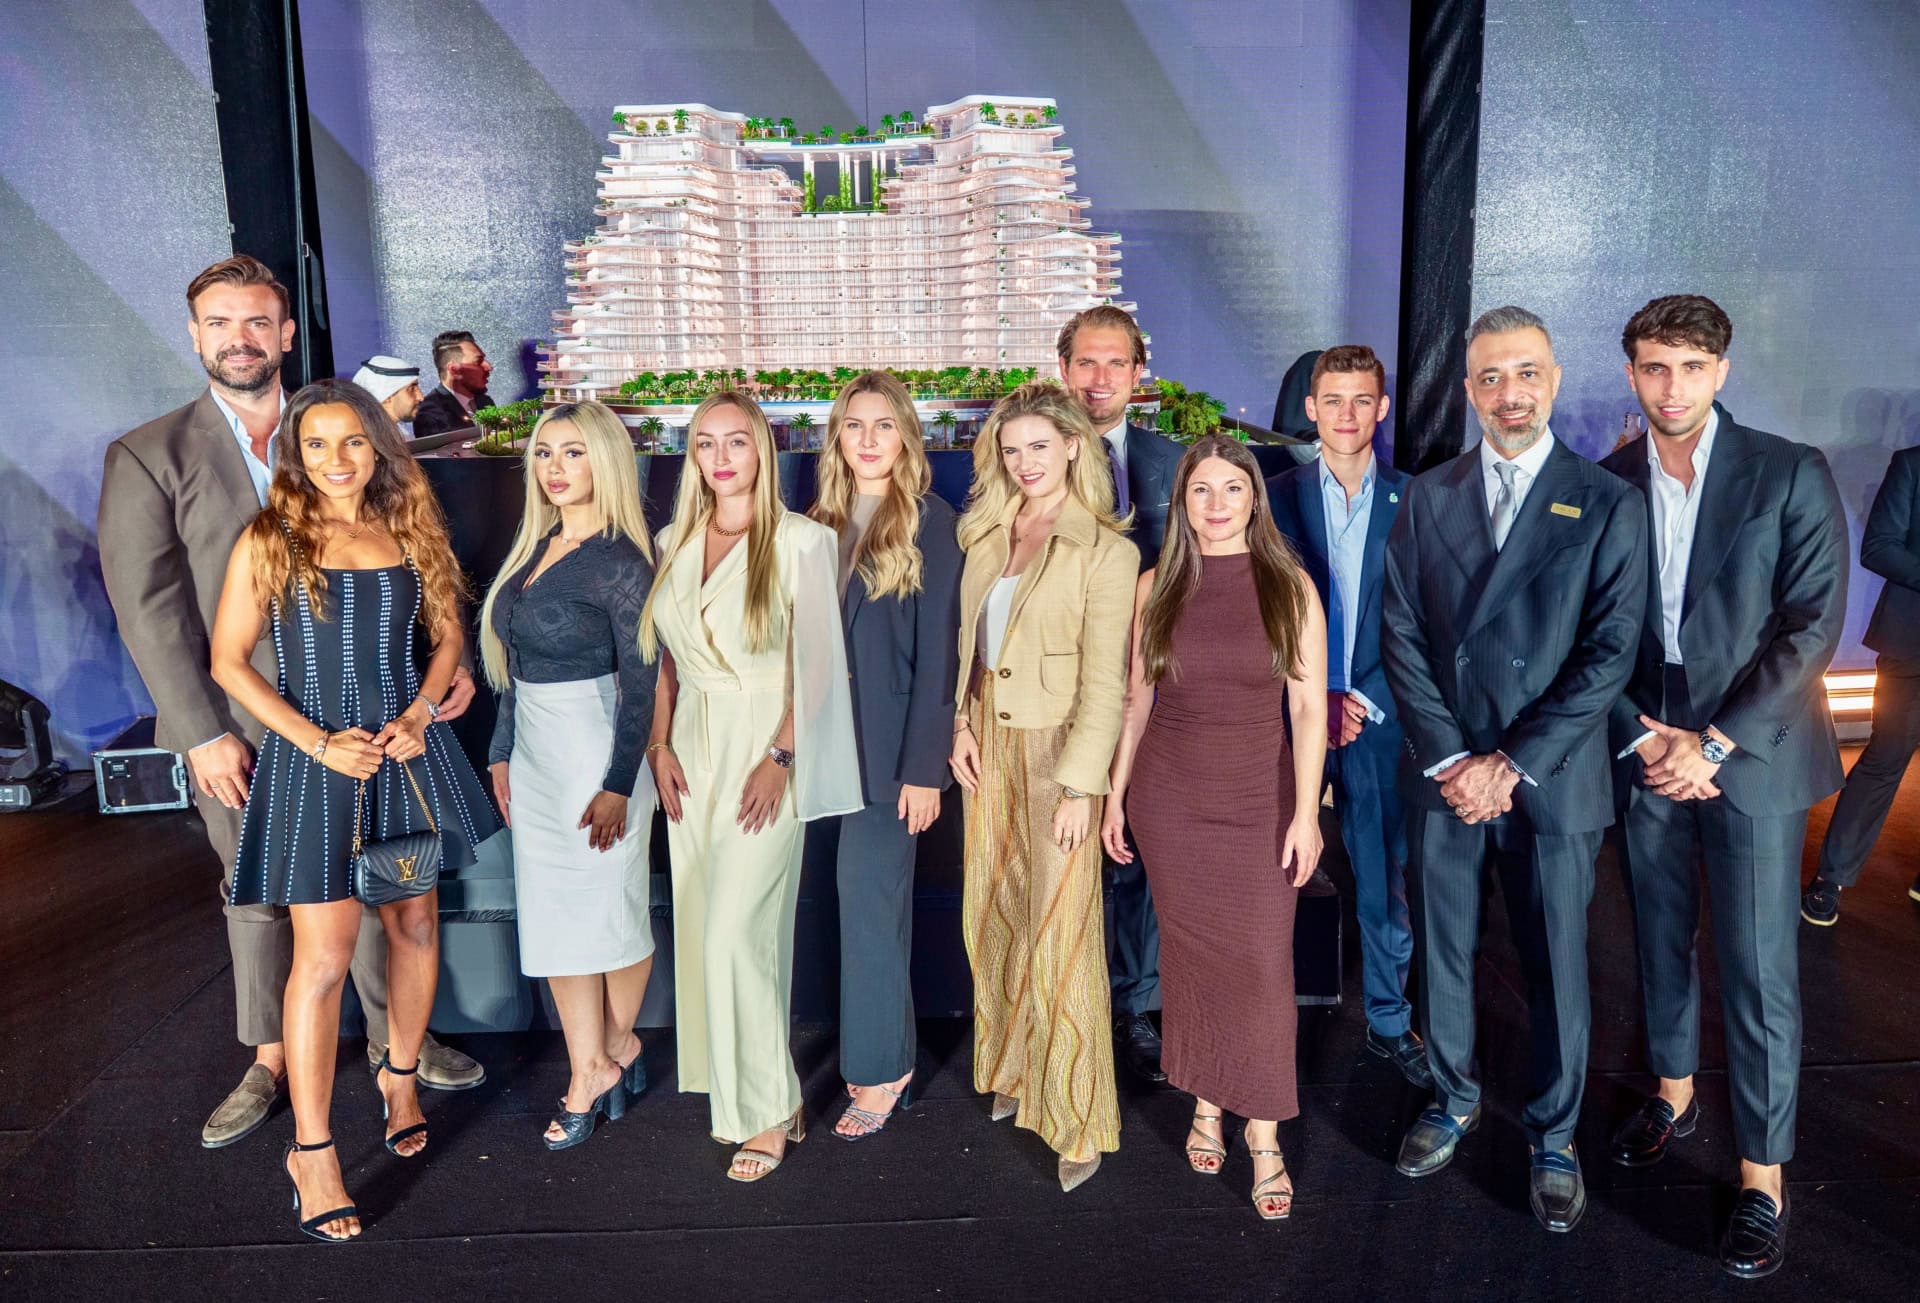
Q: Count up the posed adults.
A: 11